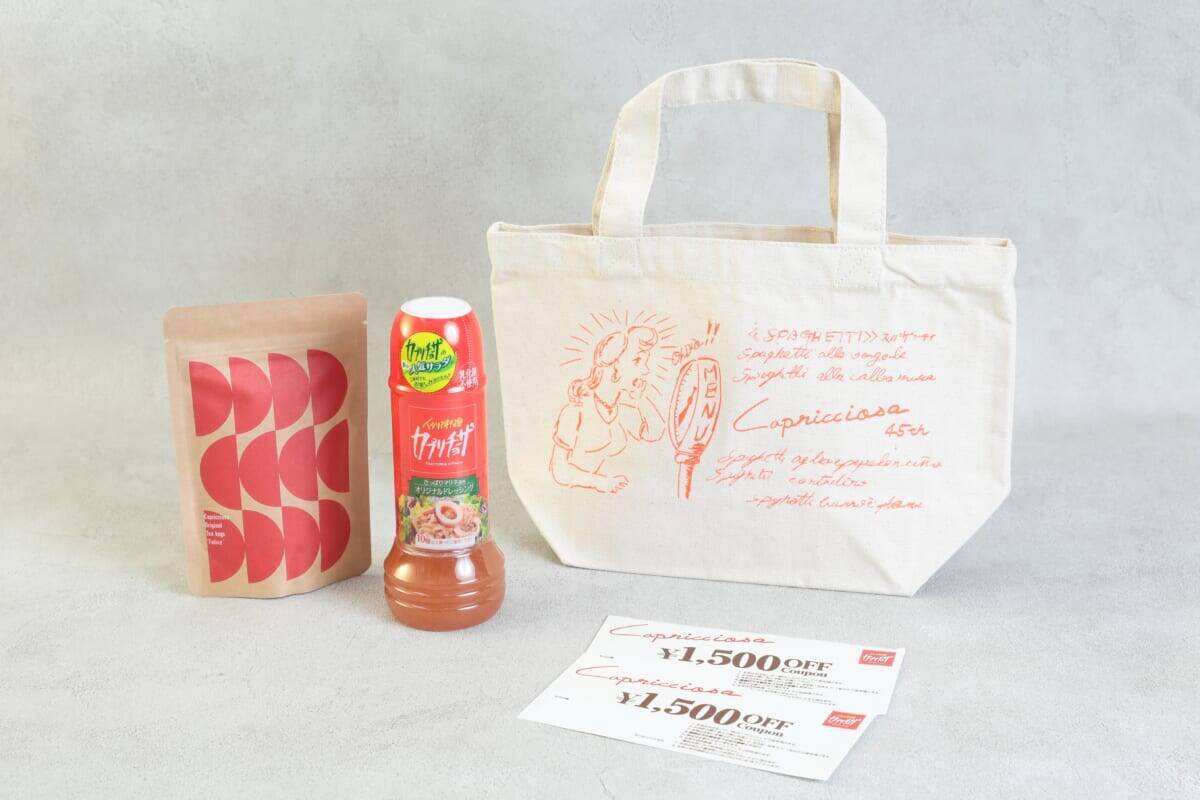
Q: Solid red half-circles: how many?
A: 12